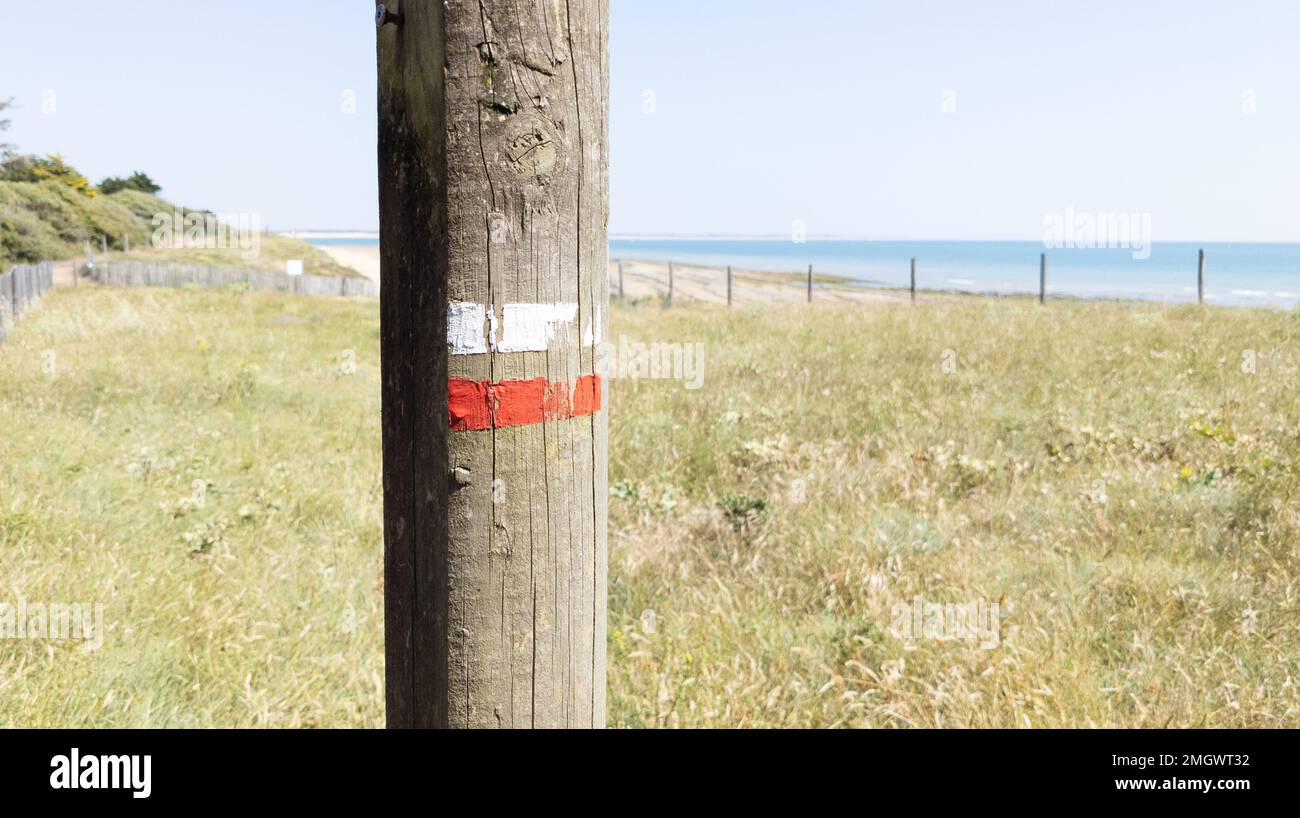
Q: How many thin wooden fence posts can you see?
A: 7